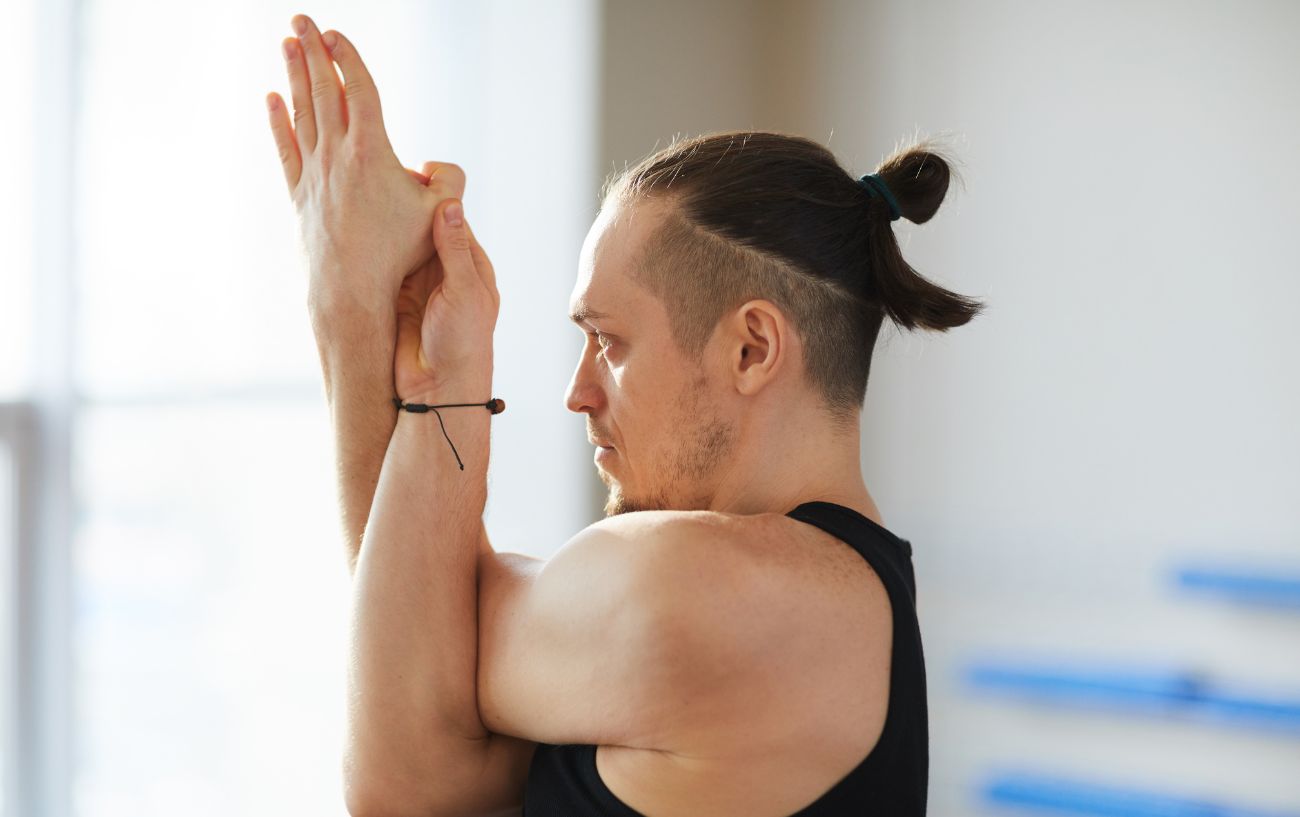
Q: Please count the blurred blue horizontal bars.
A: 3